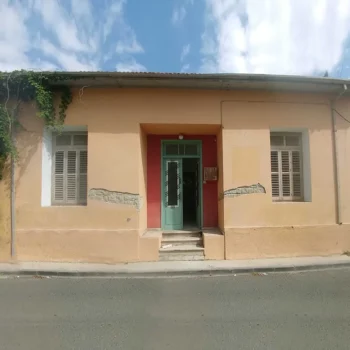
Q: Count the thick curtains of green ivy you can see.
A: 1